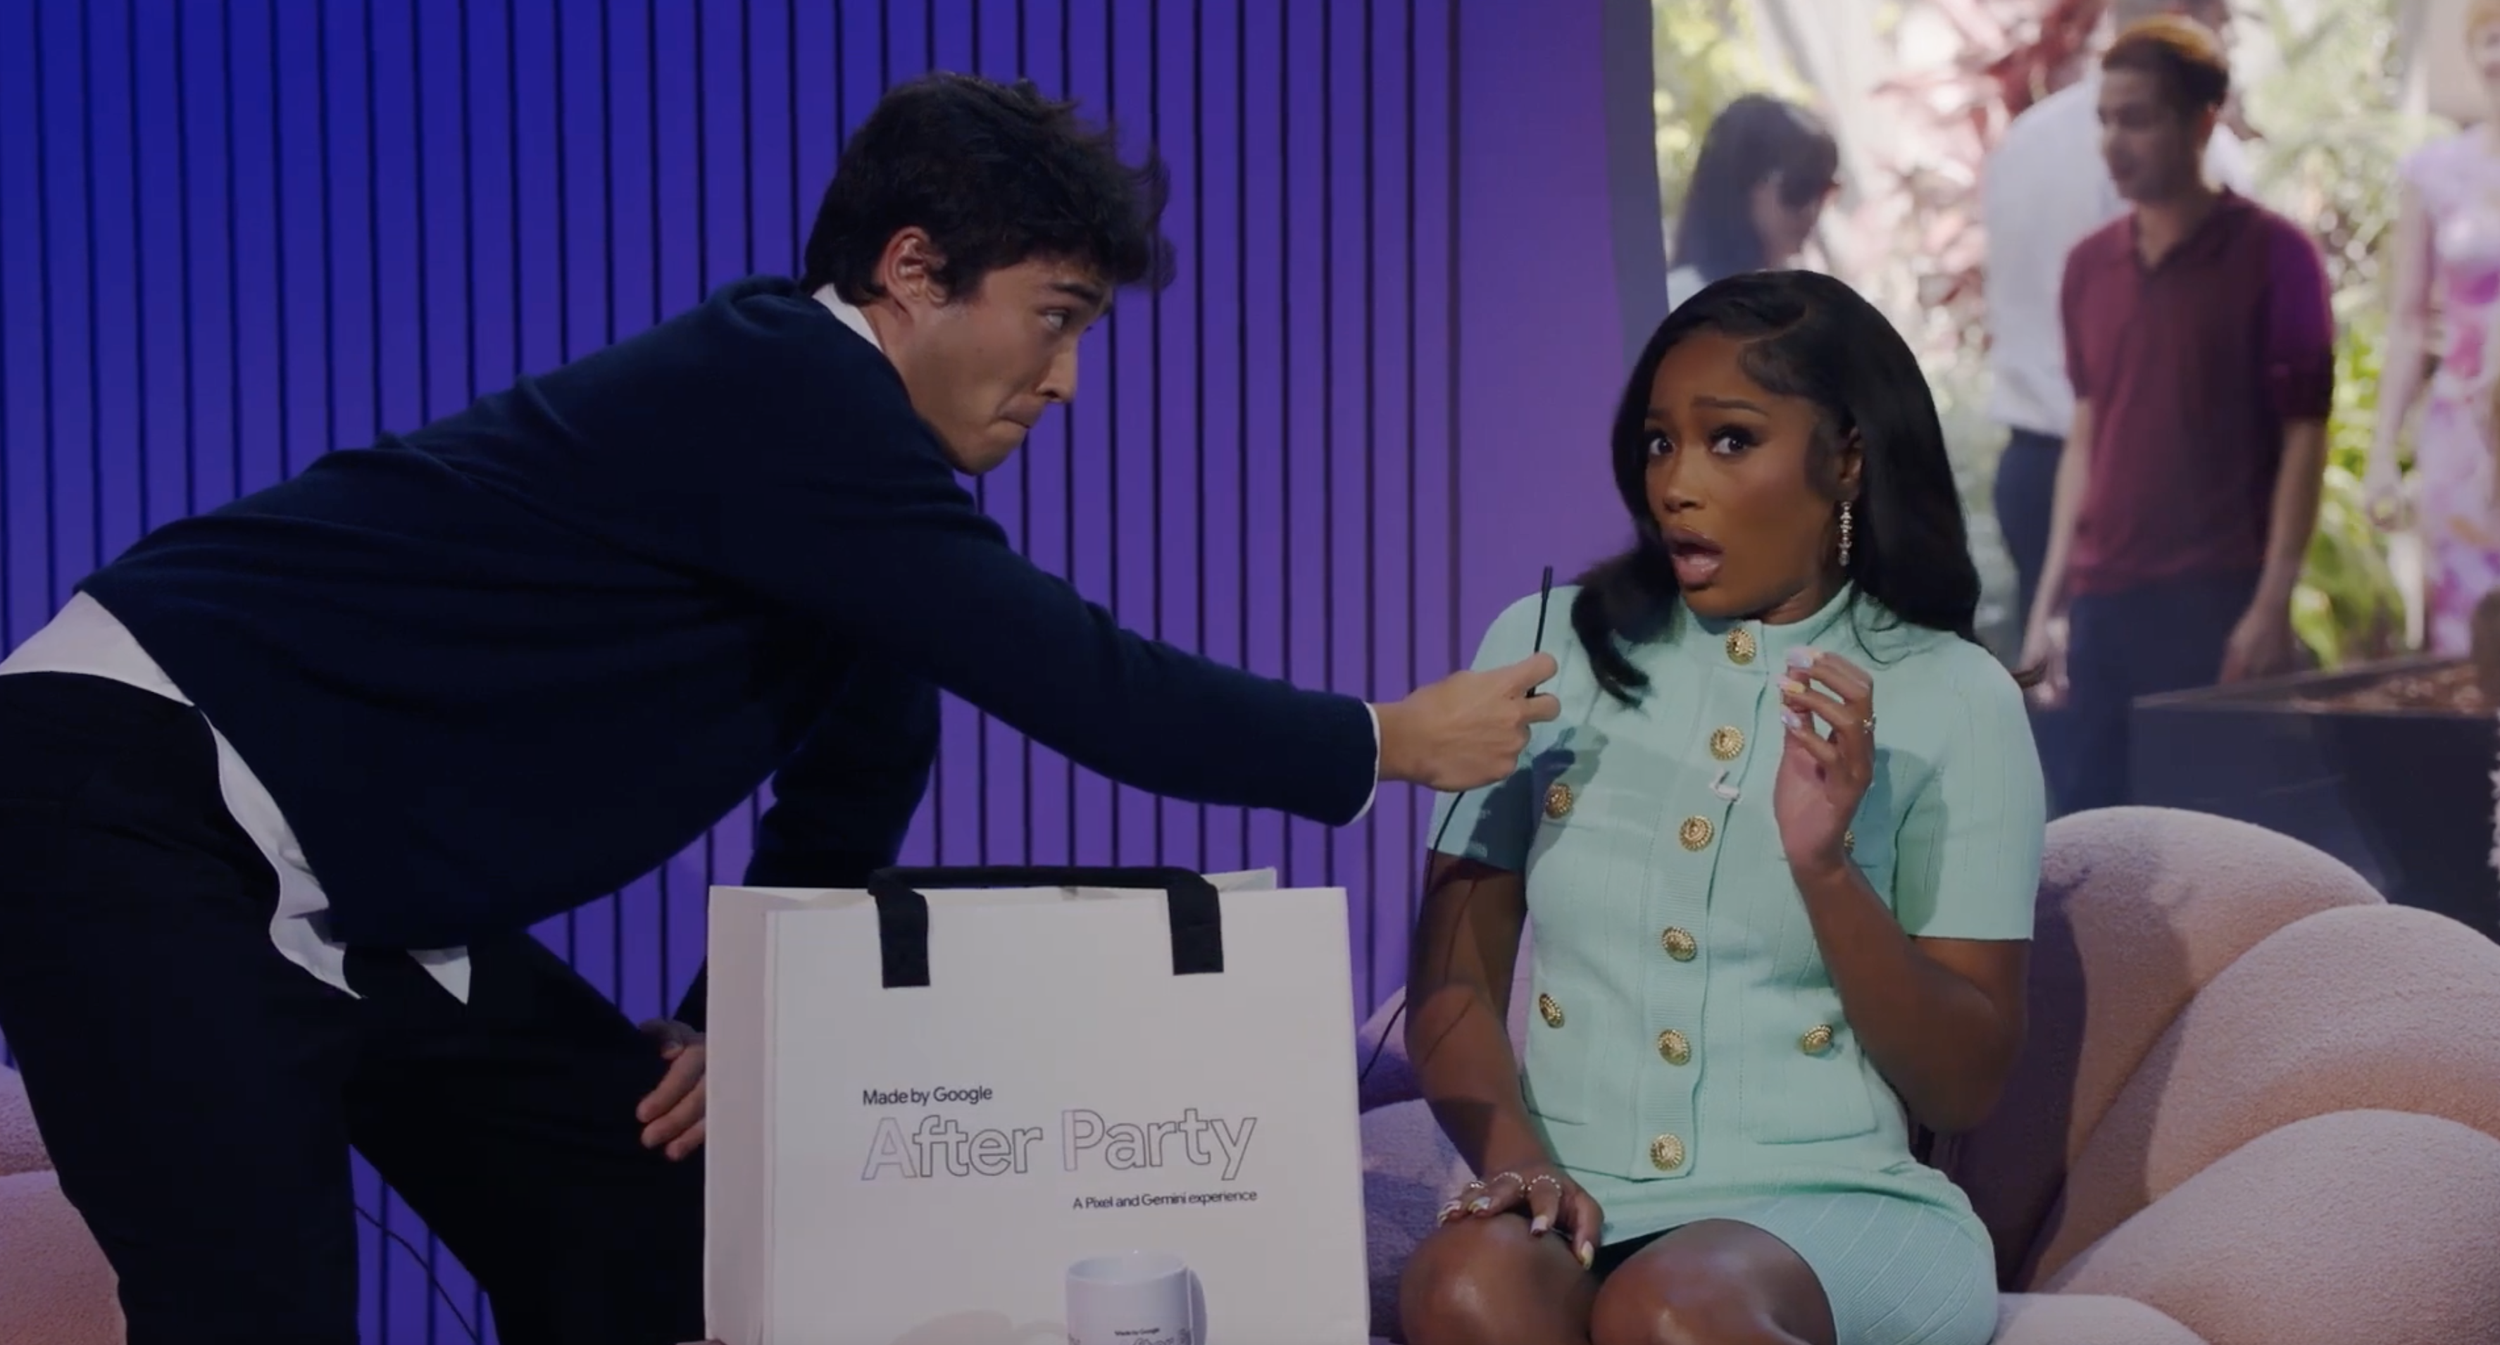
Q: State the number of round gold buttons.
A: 10